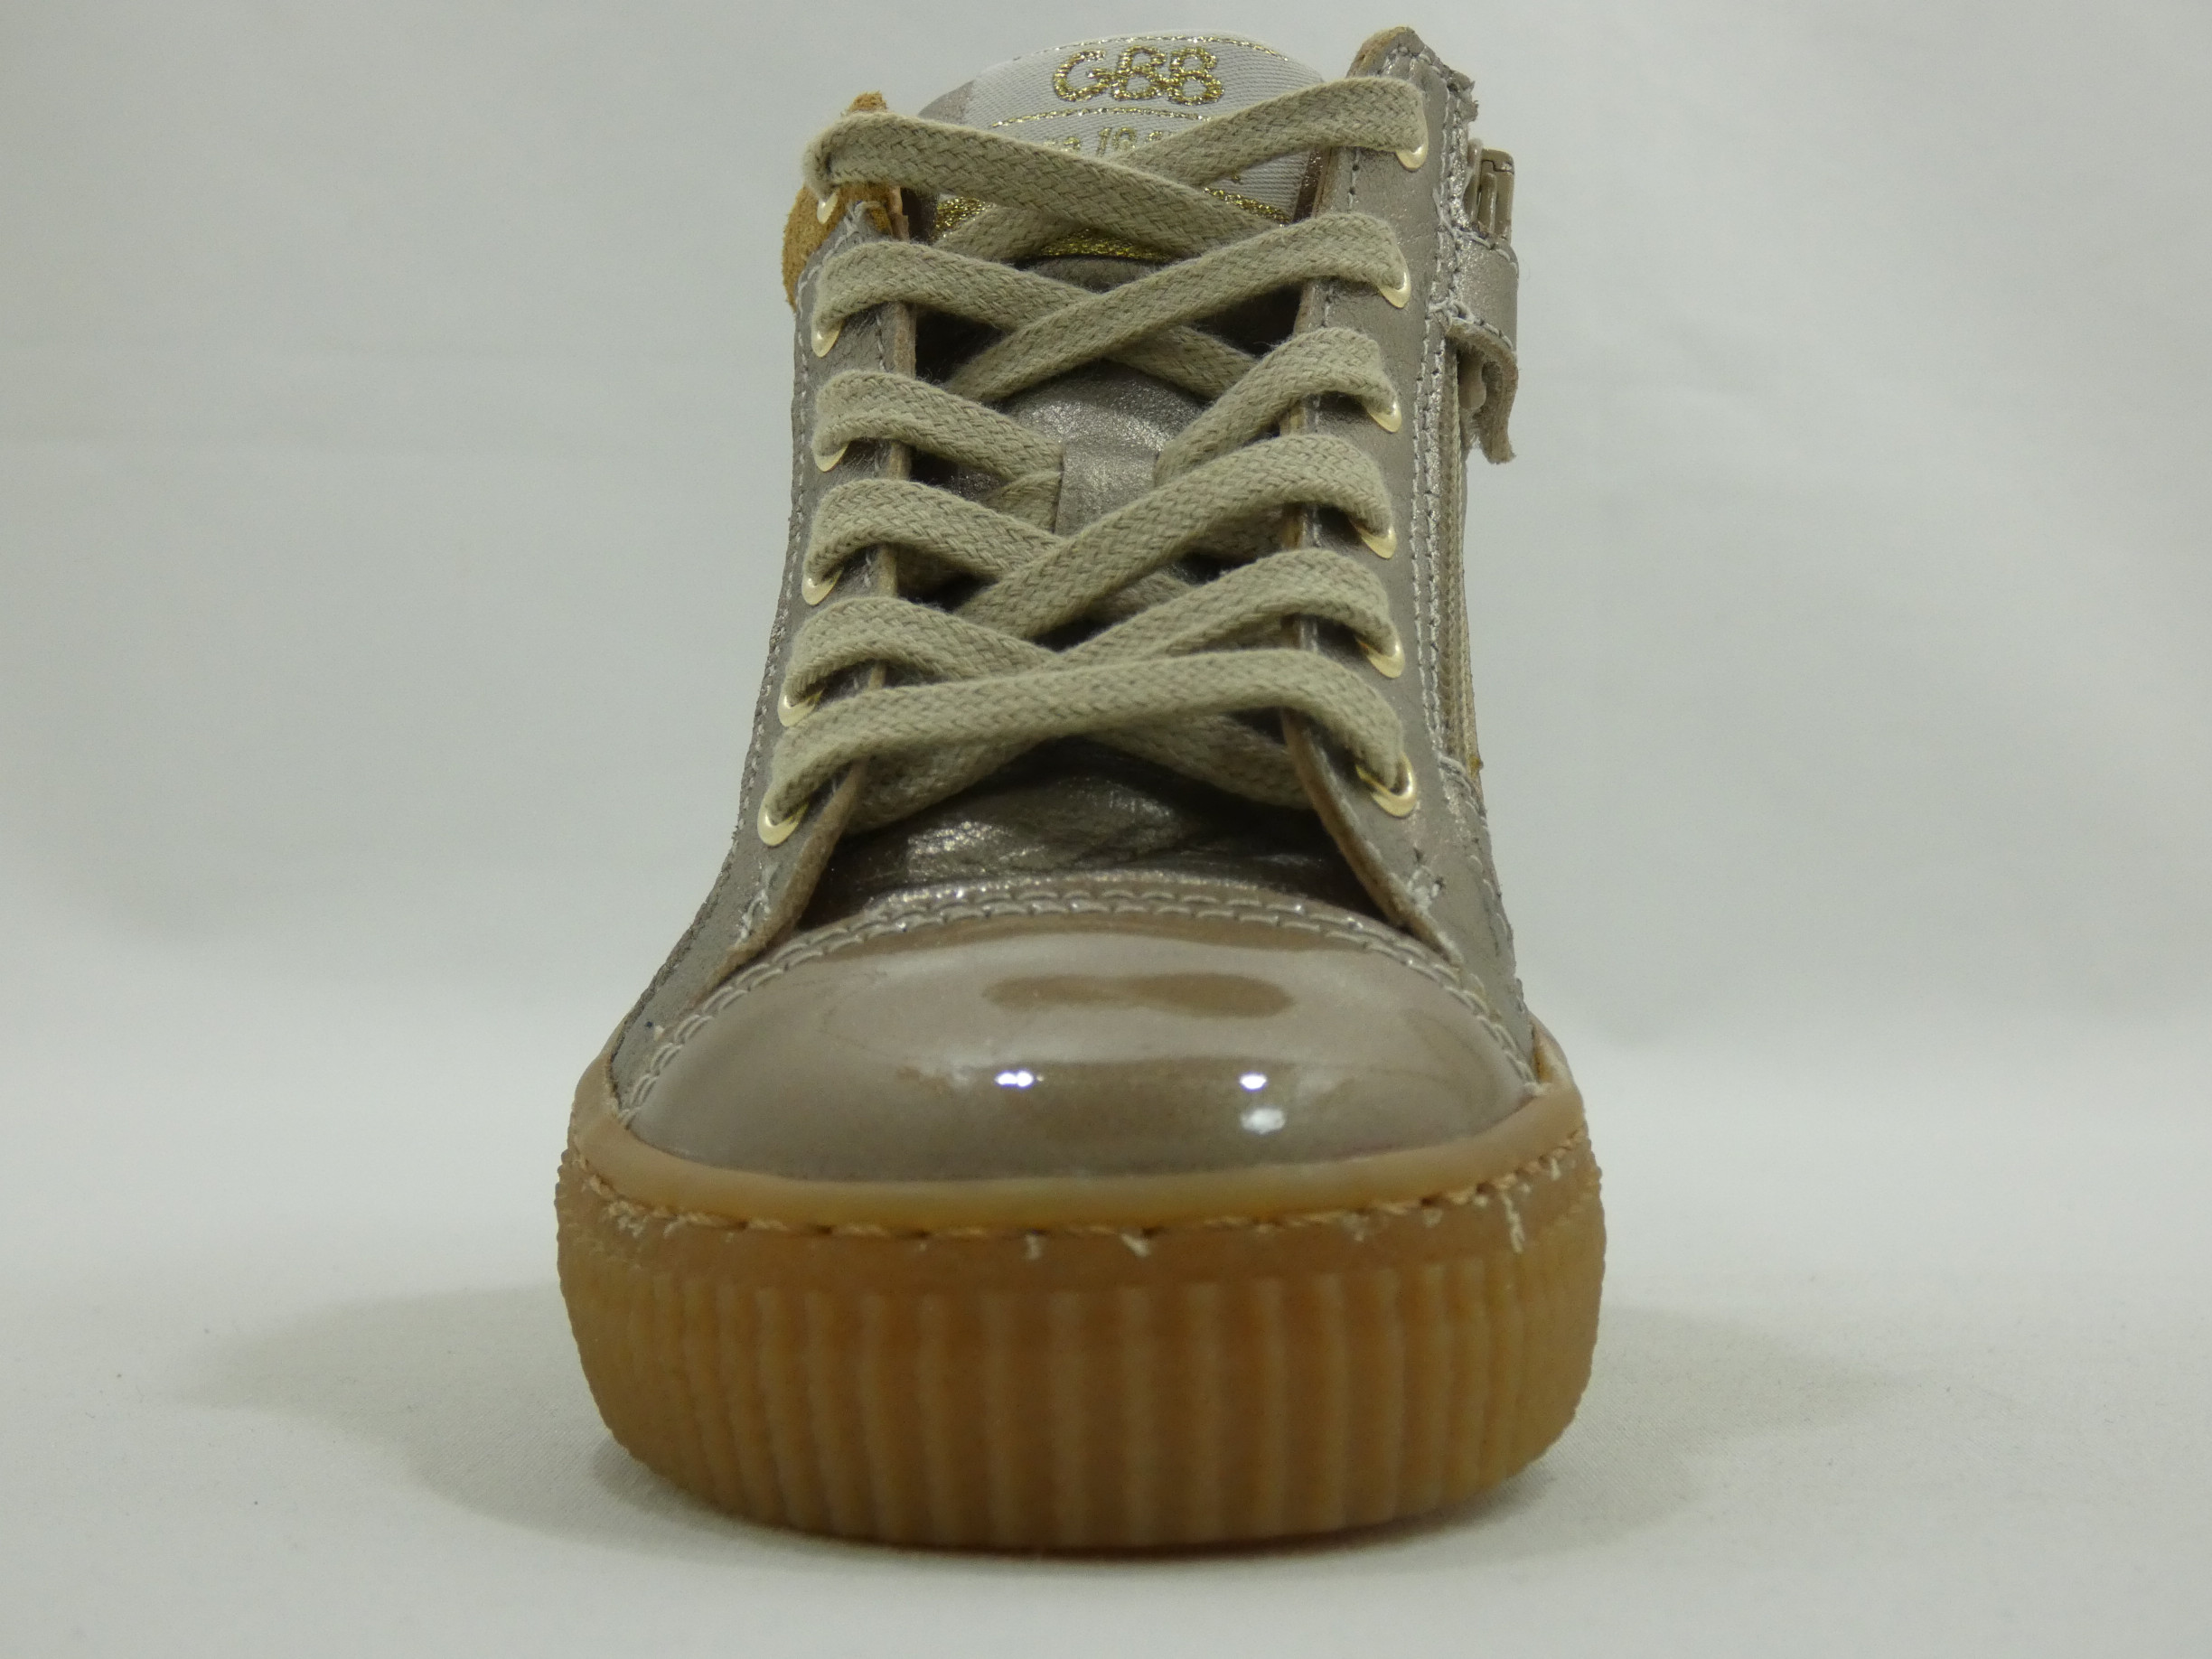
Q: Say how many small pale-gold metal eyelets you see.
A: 12